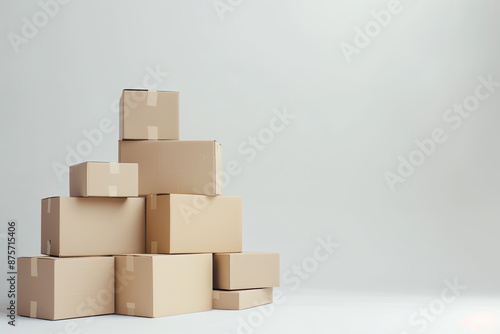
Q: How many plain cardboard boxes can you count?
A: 9